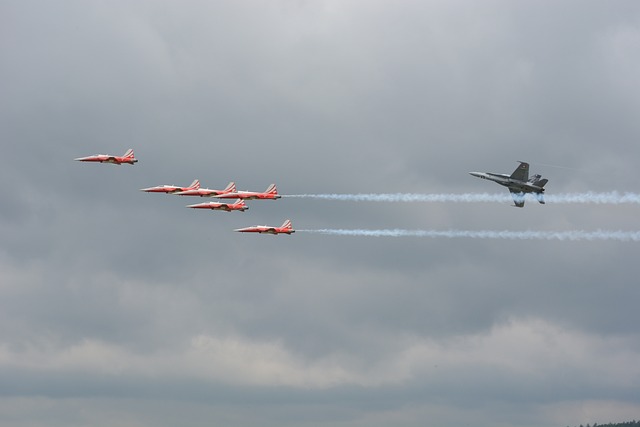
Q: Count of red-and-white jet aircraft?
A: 6